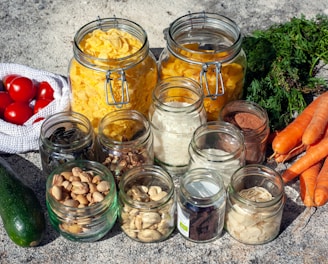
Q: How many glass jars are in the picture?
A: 11